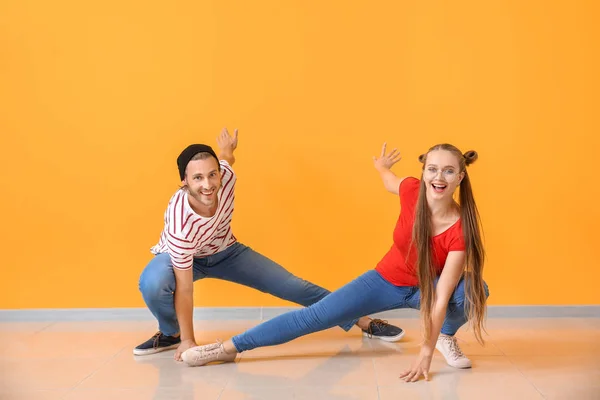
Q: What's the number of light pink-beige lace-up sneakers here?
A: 2